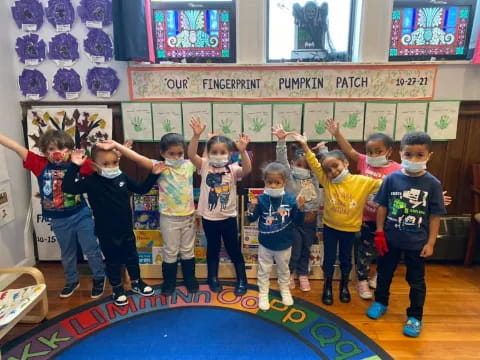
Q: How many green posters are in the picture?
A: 11